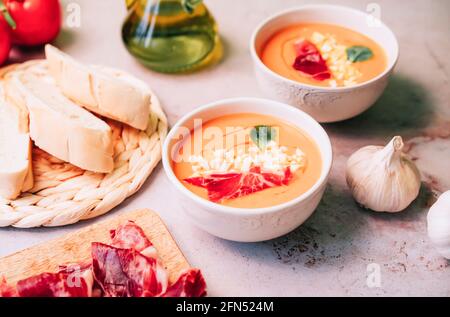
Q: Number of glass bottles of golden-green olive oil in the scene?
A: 1